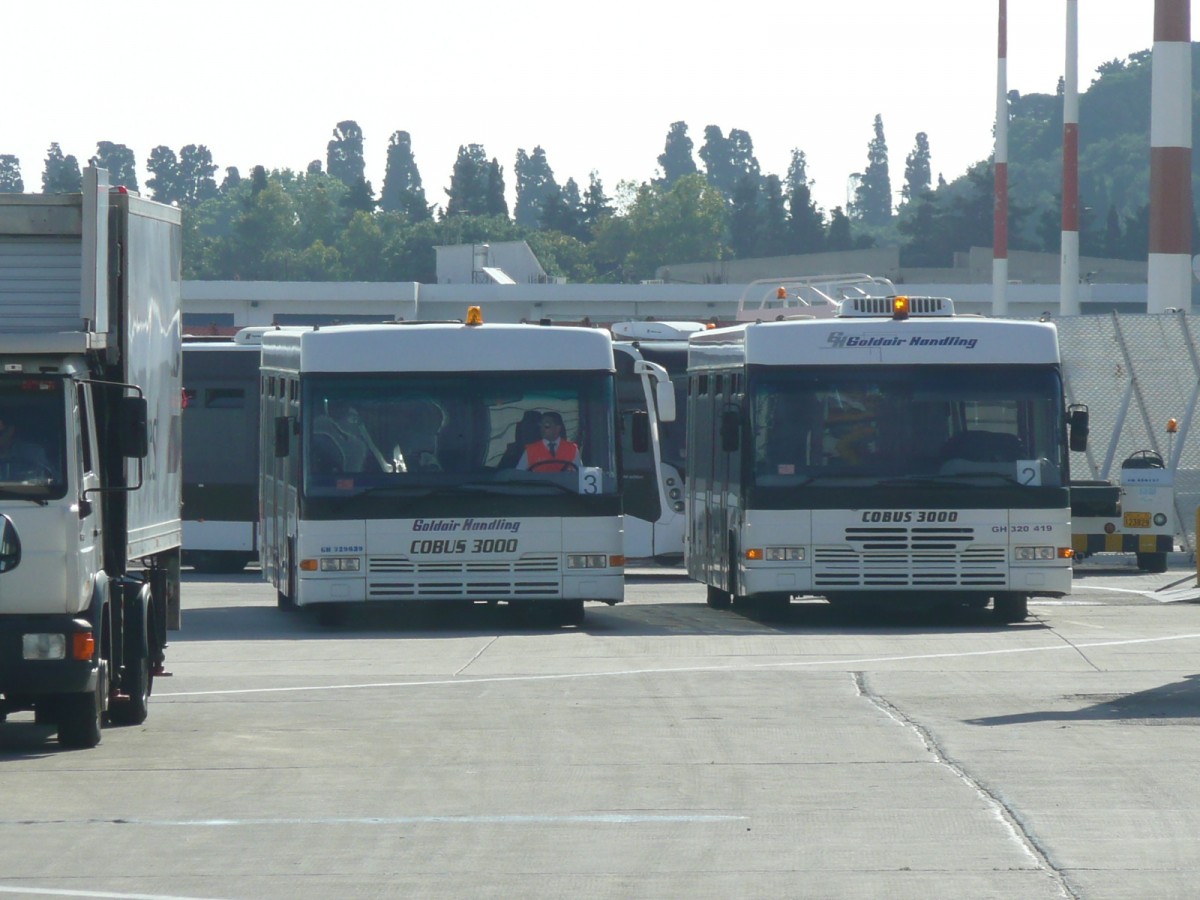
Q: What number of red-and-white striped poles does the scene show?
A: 3